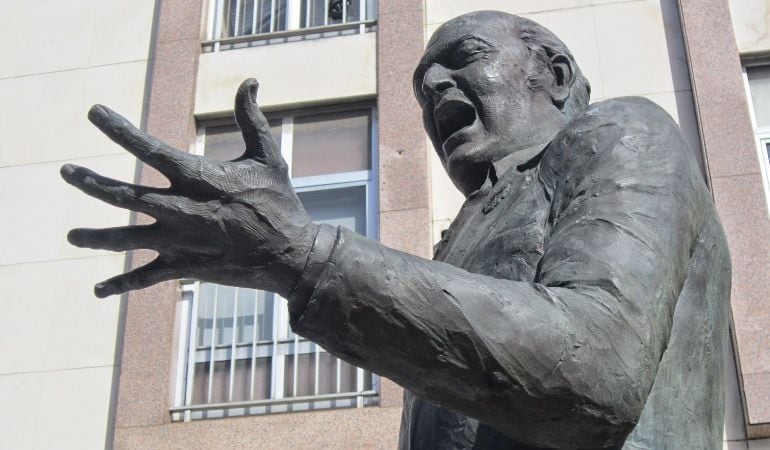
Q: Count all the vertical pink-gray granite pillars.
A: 3